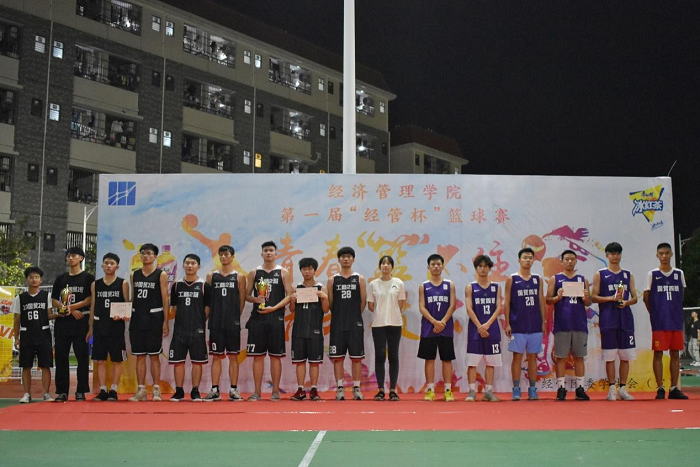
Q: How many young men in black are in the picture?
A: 9